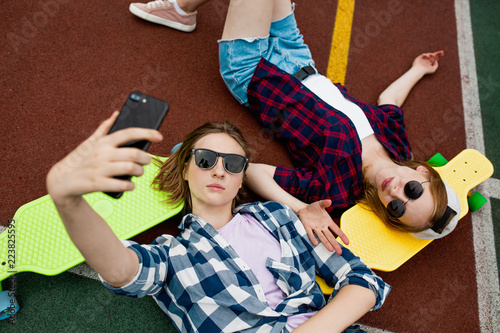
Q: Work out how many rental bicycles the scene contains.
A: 0